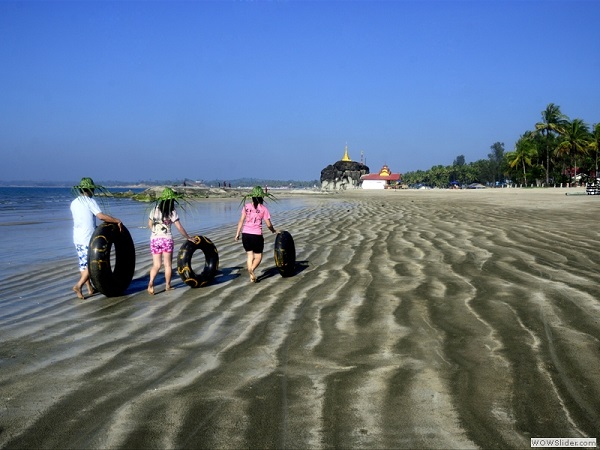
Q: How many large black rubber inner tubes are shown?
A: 3